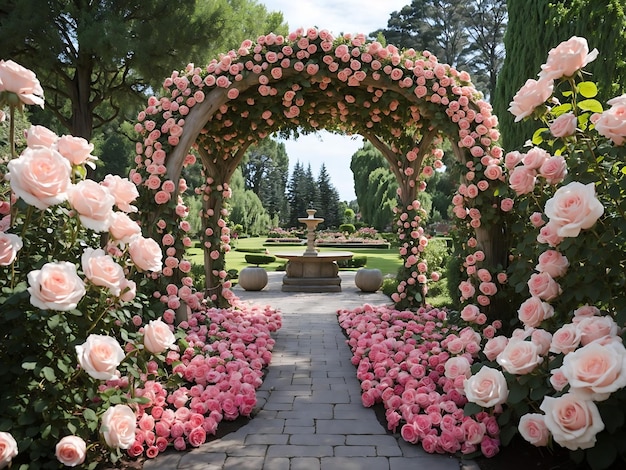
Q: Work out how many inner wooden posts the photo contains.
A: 2